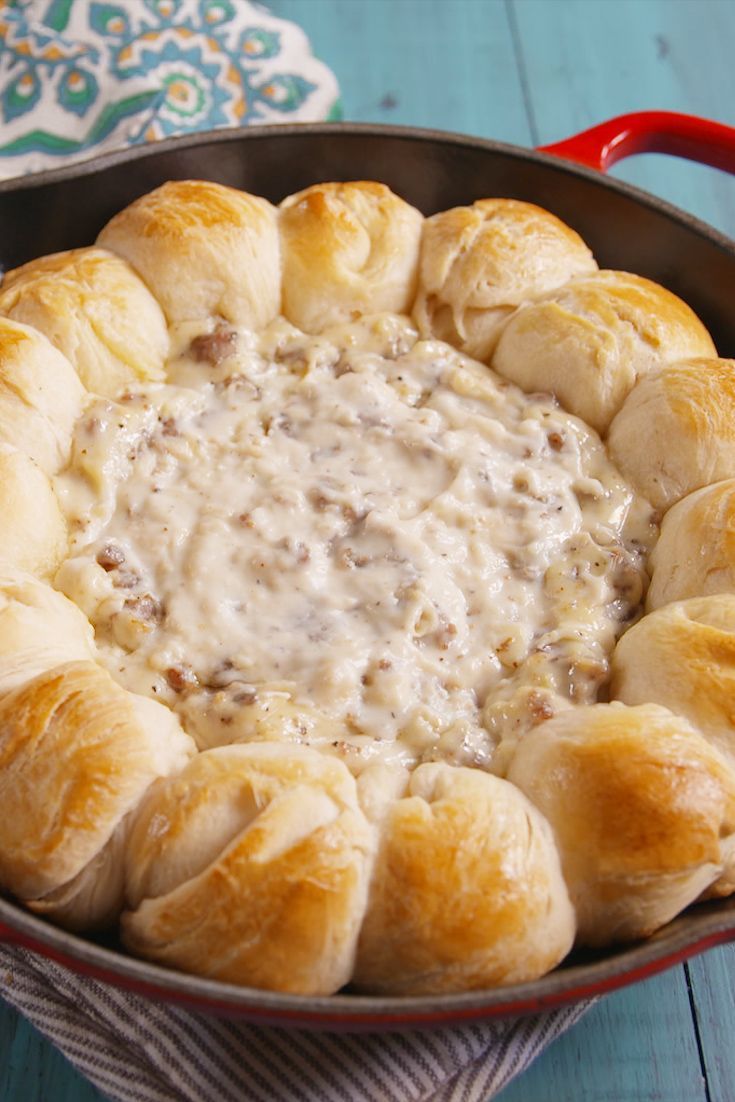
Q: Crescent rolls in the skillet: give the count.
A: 15